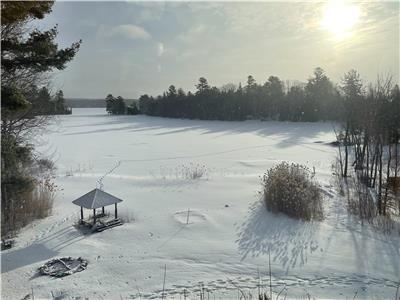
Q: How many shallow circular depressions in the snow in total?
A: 1